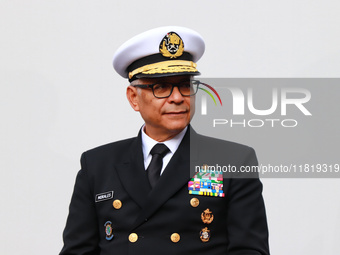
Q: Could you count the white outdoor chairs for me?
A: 0